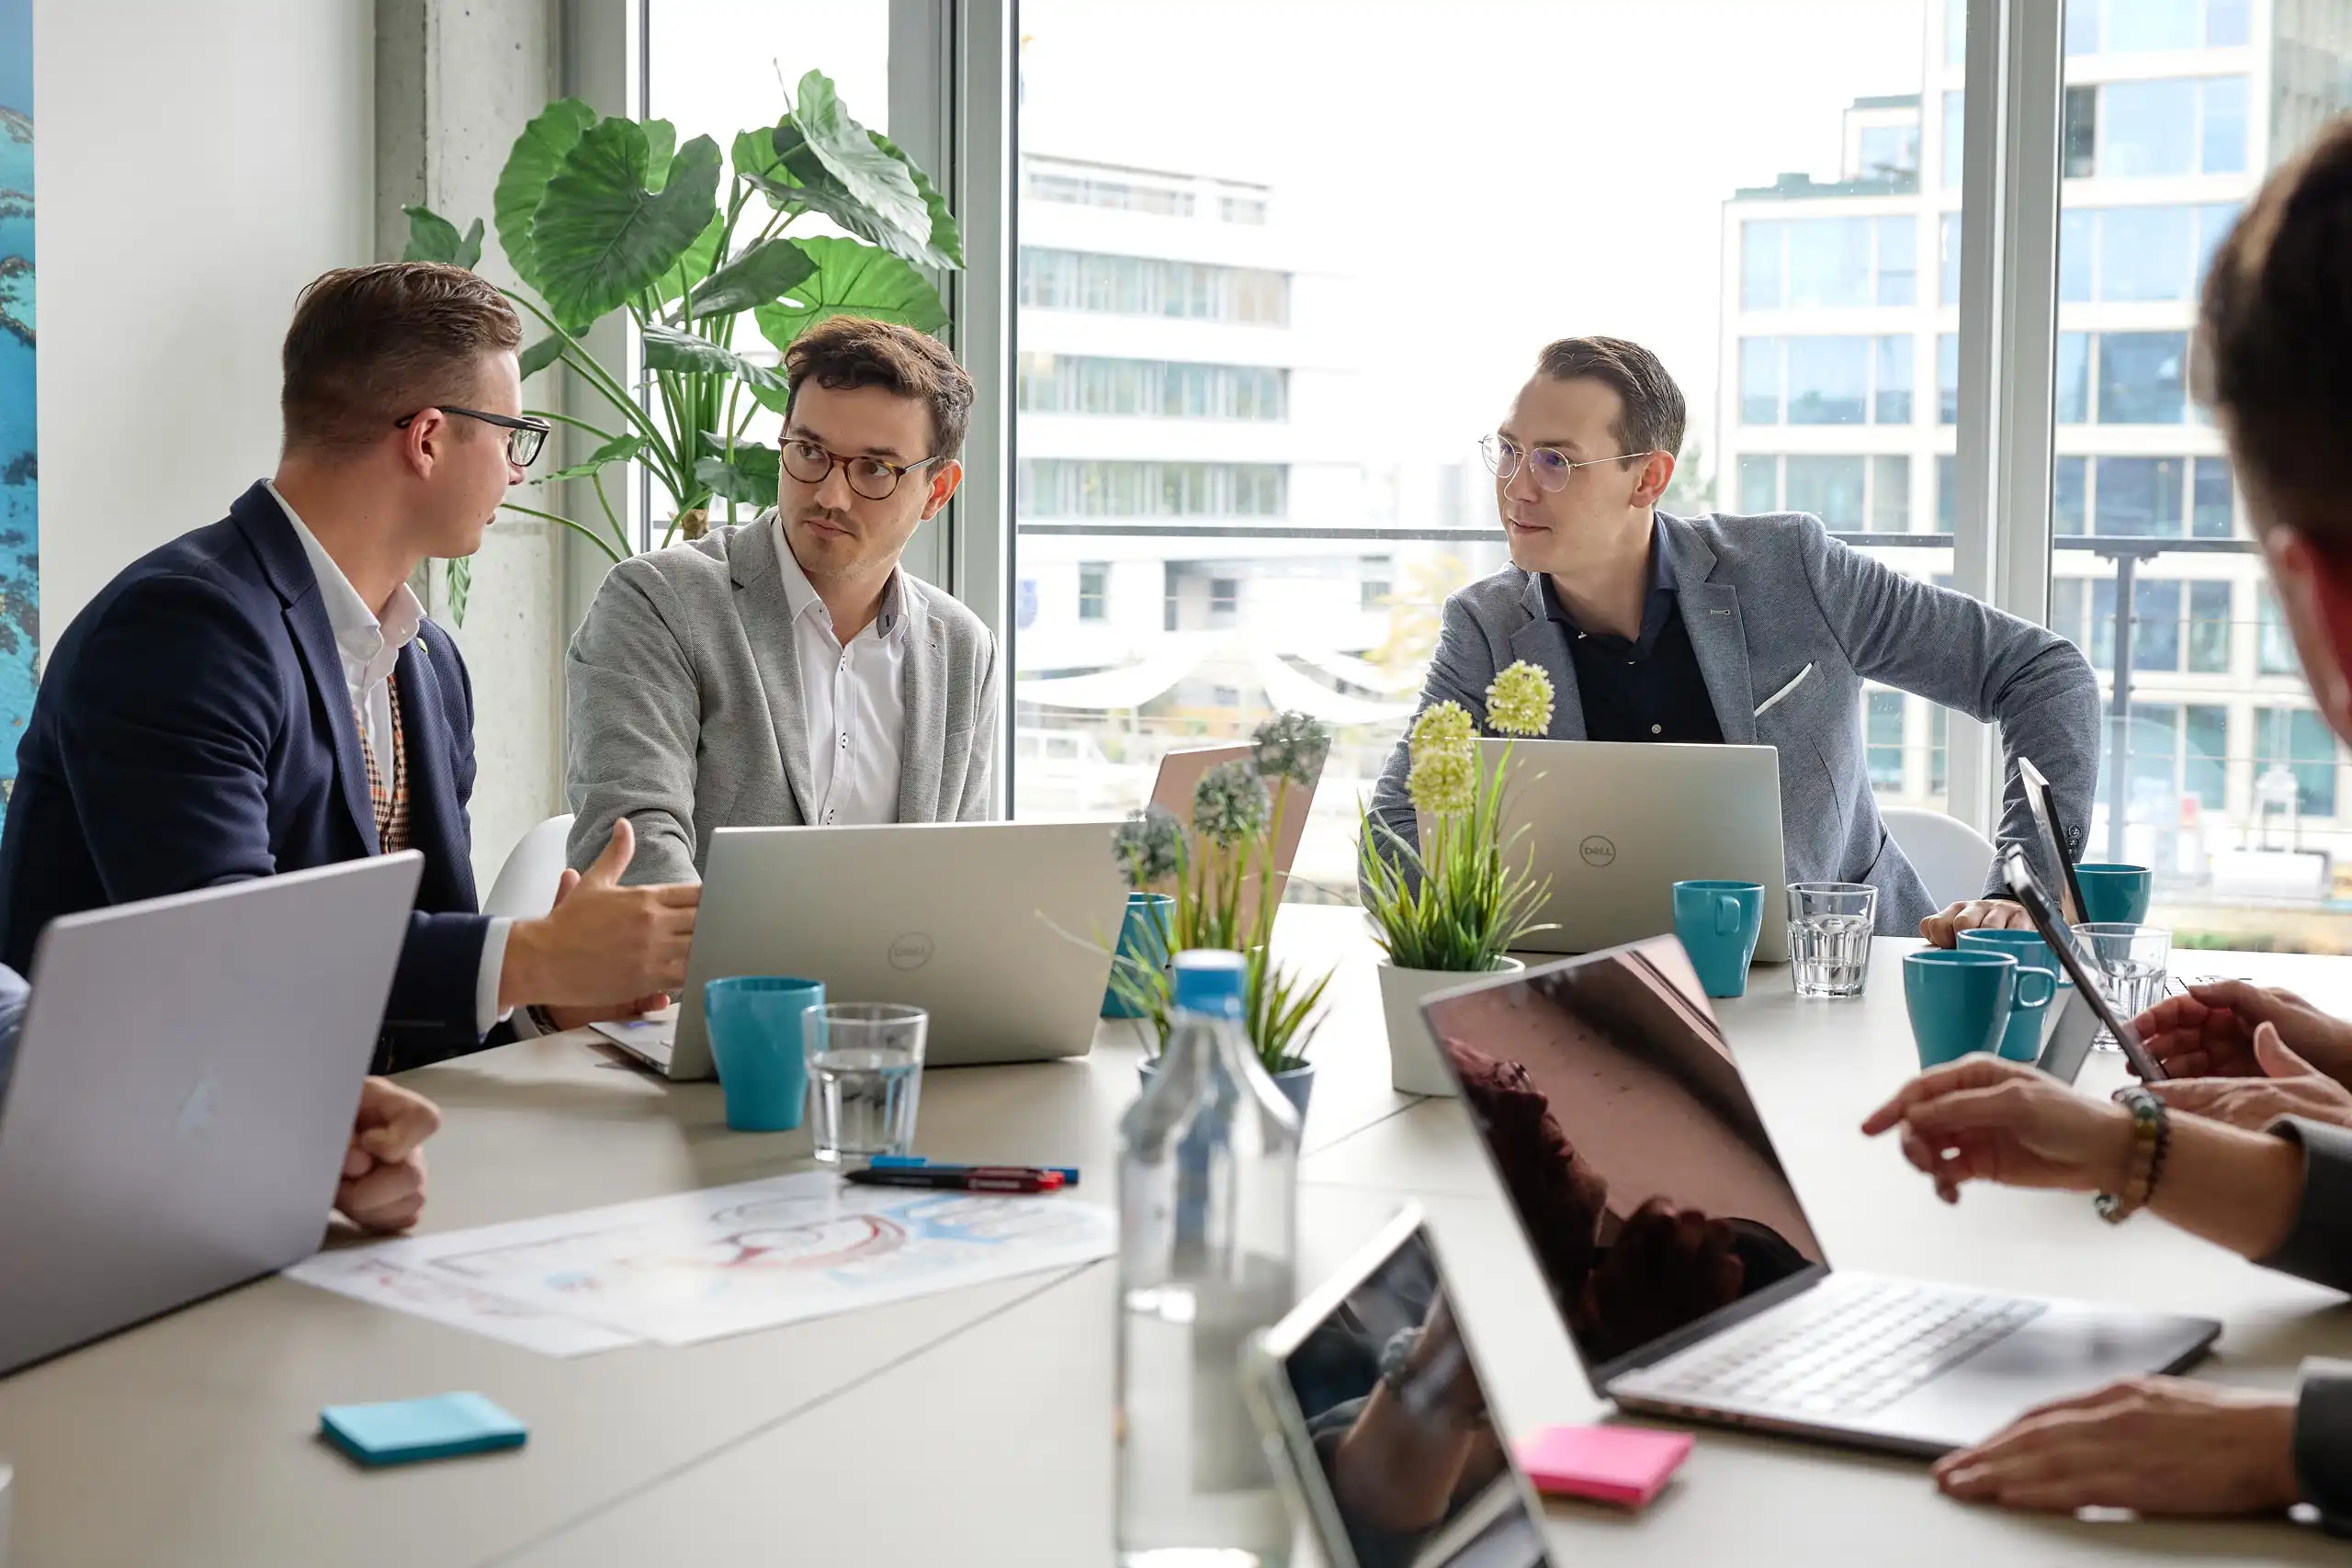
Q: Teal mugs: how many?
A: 6